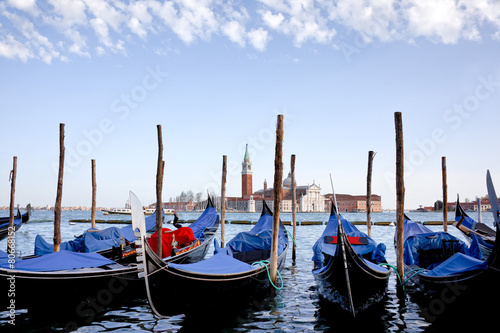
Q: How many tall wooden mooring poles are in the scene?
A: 10